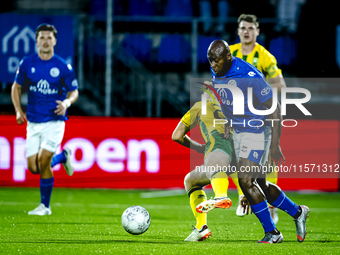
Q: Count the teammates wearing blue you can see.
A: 2